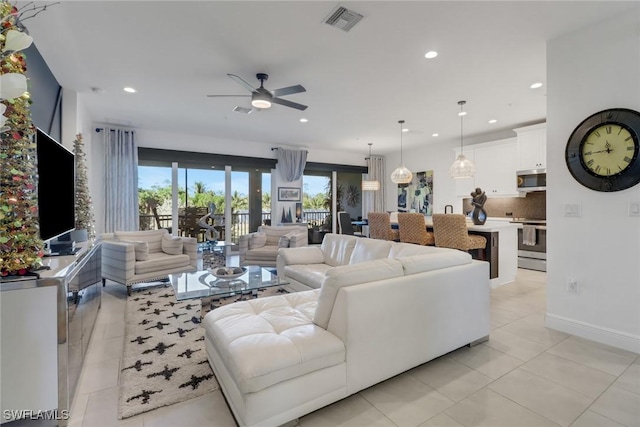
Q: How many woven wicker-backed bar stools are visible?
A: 3